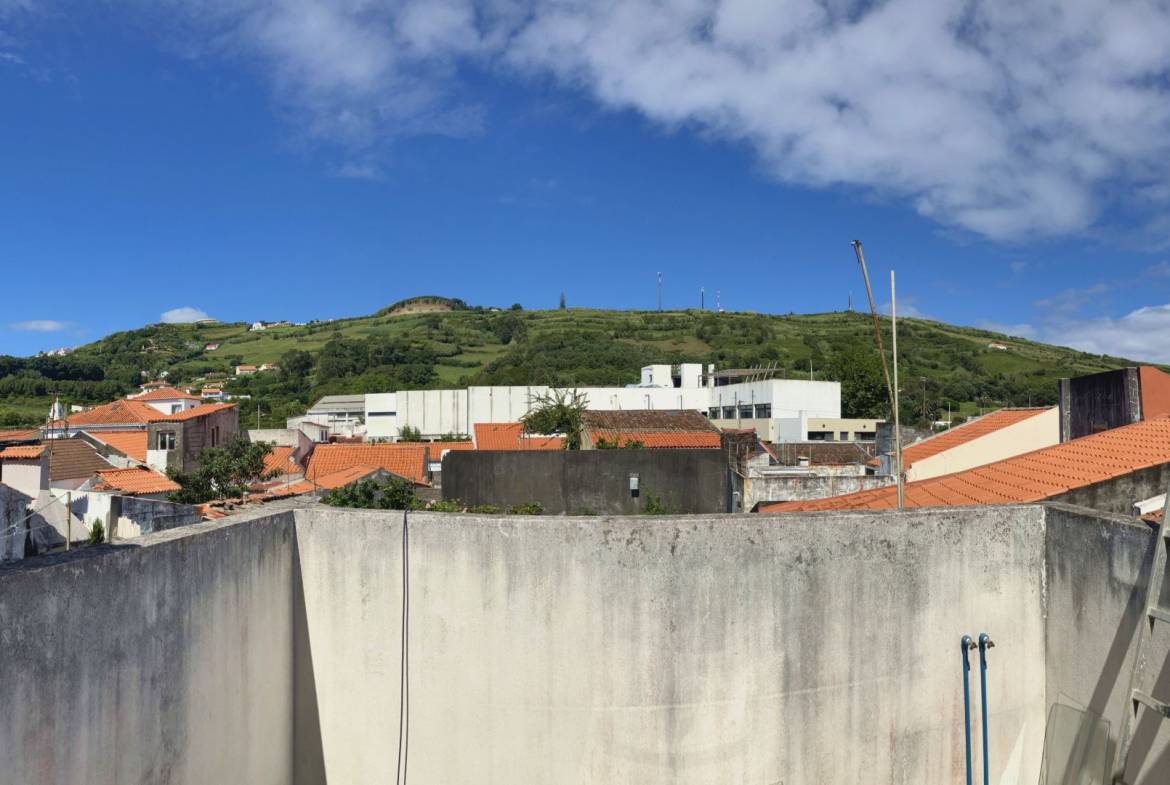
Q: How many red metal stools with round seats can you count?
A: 0